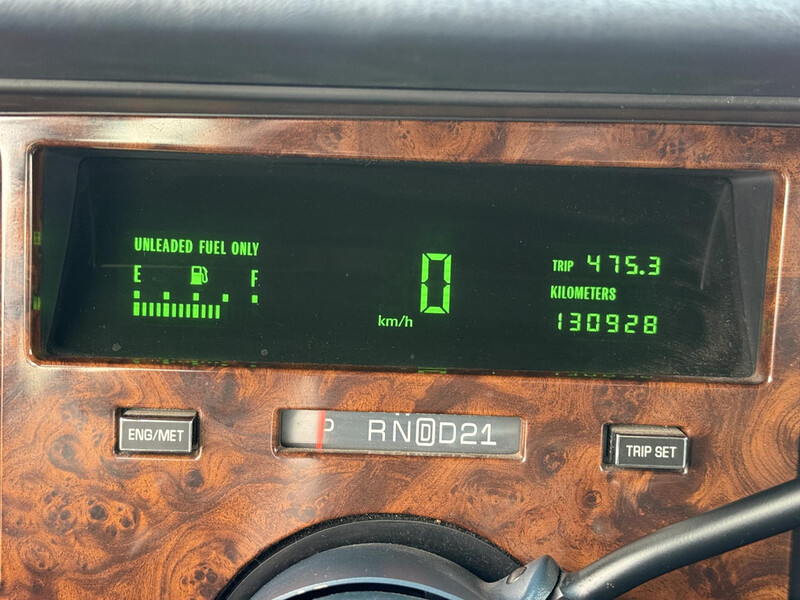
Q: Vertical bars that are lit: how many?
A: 12